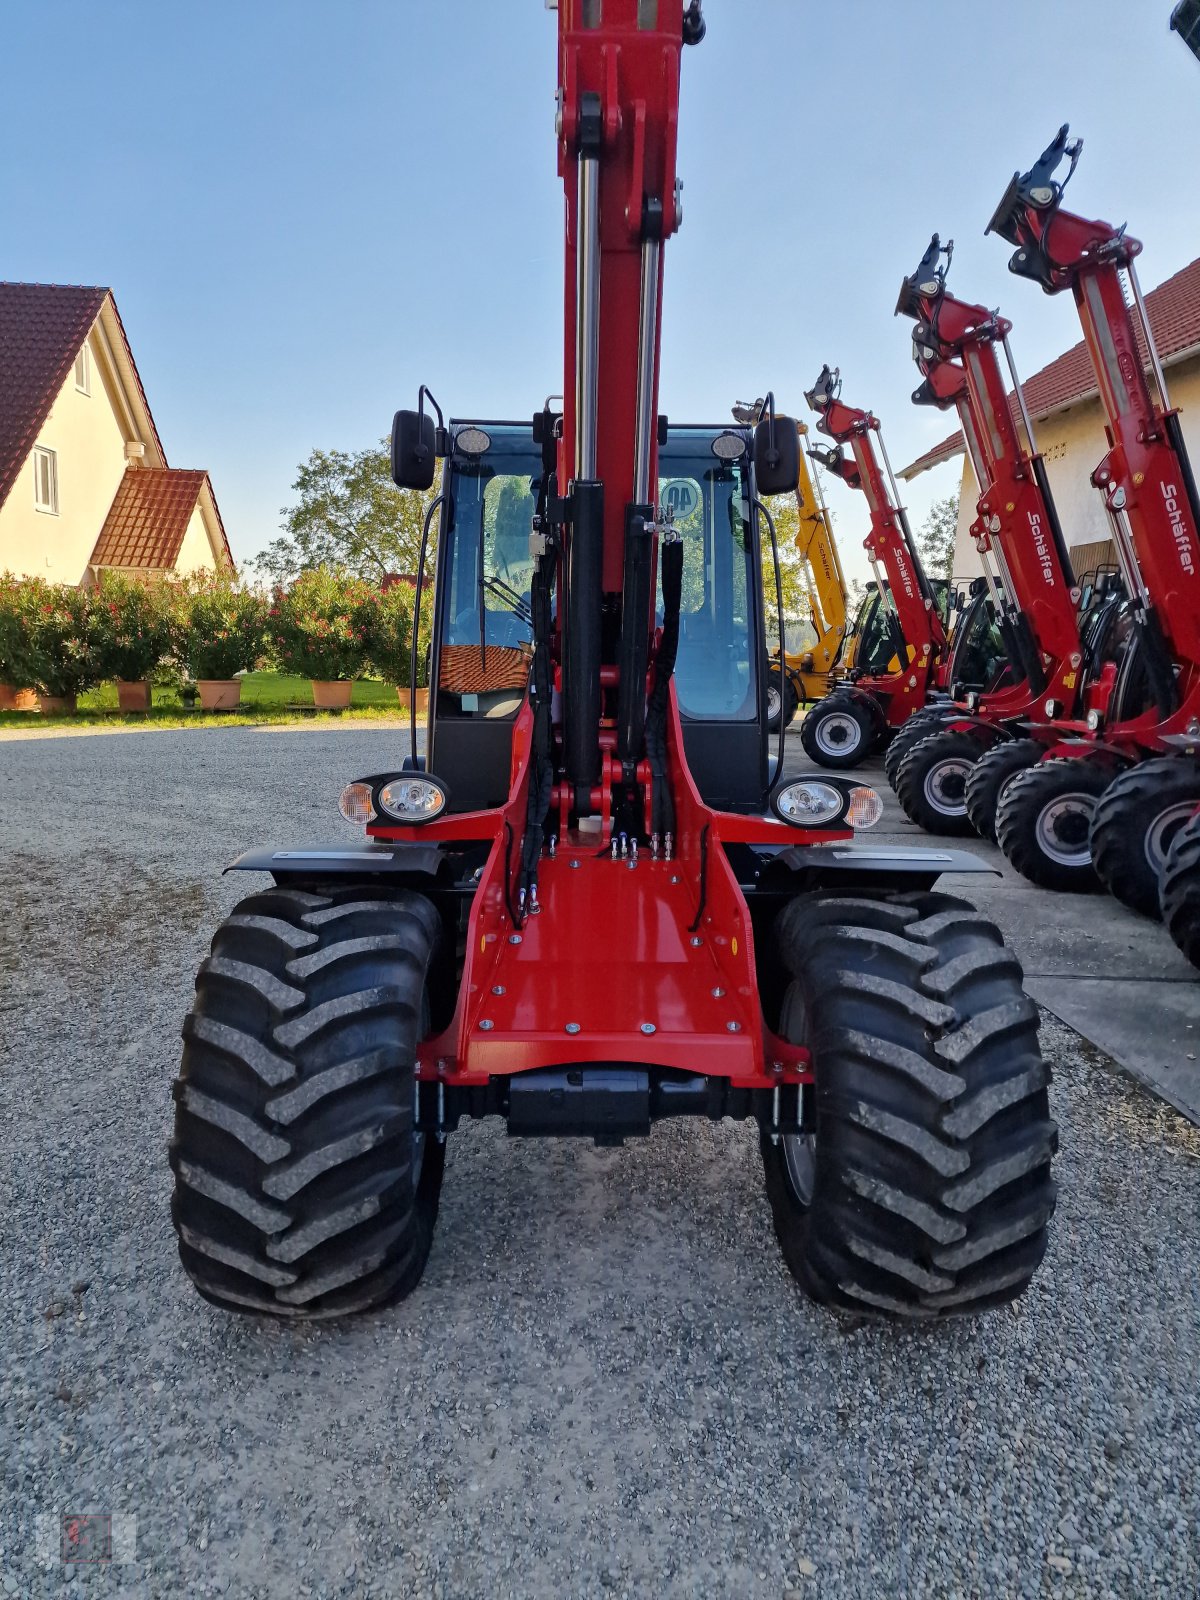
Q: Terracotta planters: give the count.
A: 6